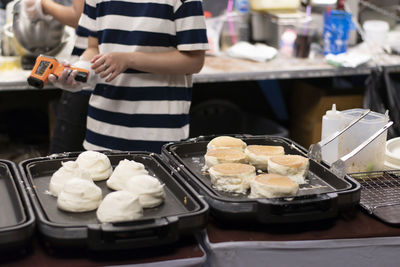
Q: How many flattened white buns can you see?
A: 6